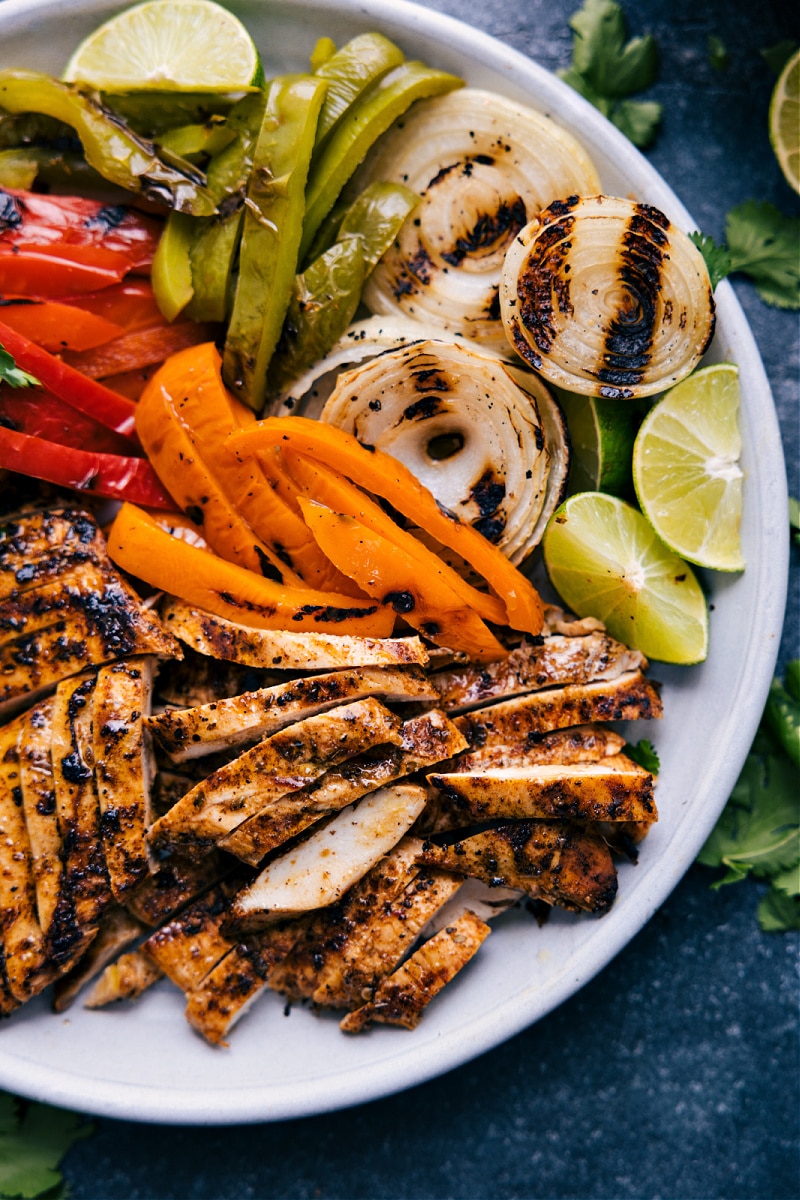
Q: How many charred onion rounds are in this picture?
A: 3